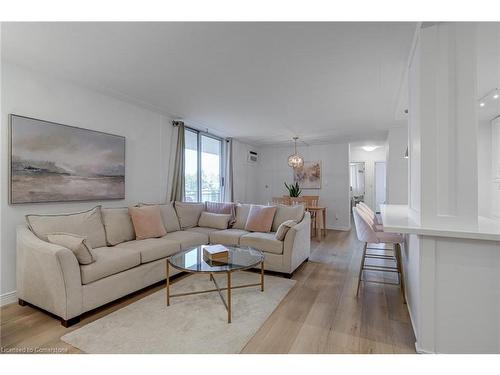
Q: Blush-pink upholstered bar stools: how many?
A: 3